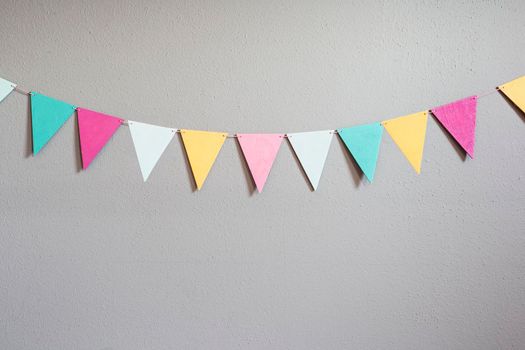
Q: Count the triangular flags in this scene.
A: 11